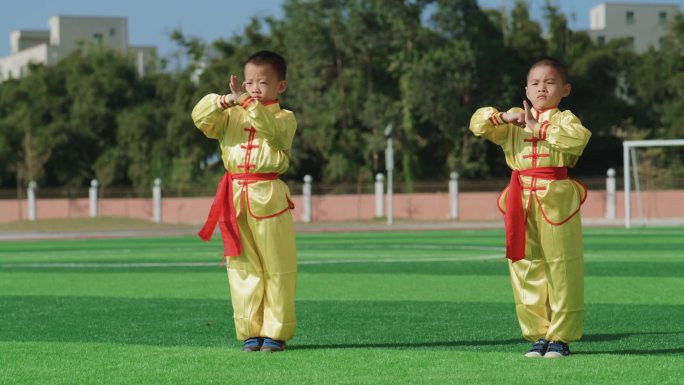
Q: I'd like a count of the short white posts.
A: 7